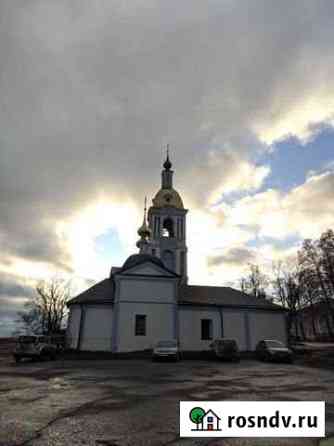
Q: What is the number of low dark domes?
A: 1